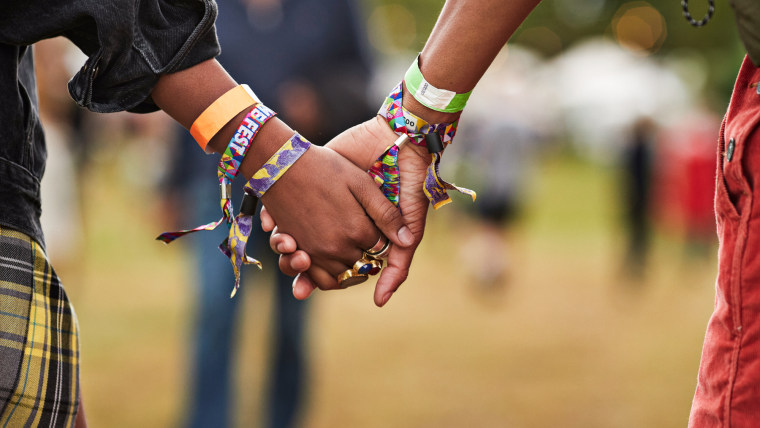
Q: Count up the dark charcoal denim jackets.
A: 1